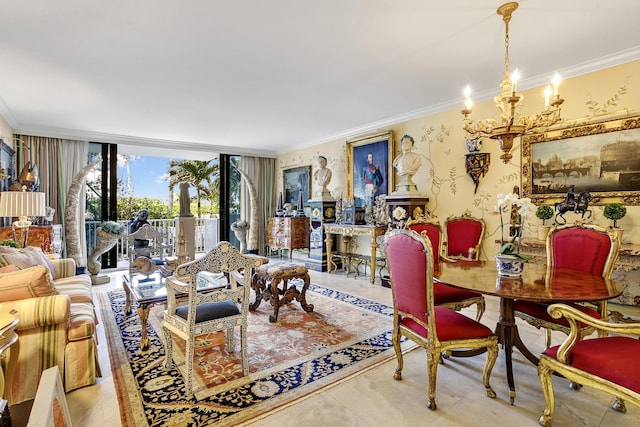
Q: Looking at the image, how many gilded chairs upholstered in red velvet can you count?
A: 5